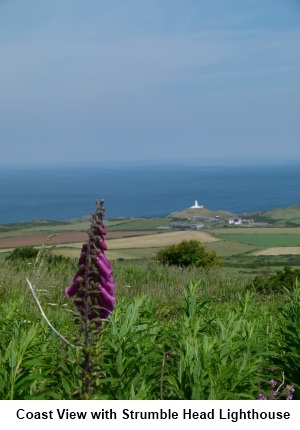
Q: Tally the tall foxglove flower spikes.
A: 1